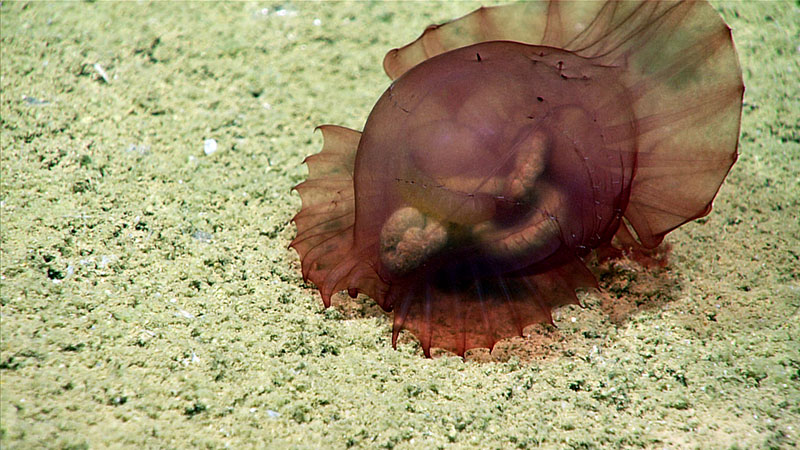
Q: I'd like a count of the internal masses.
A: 3